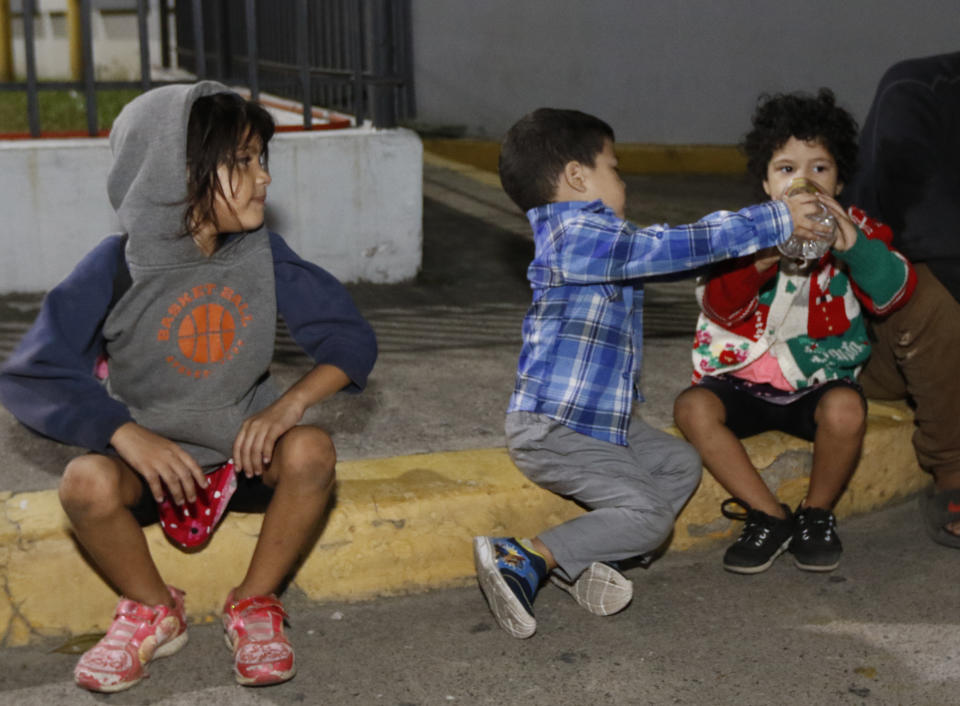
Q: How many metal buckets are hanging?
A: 0